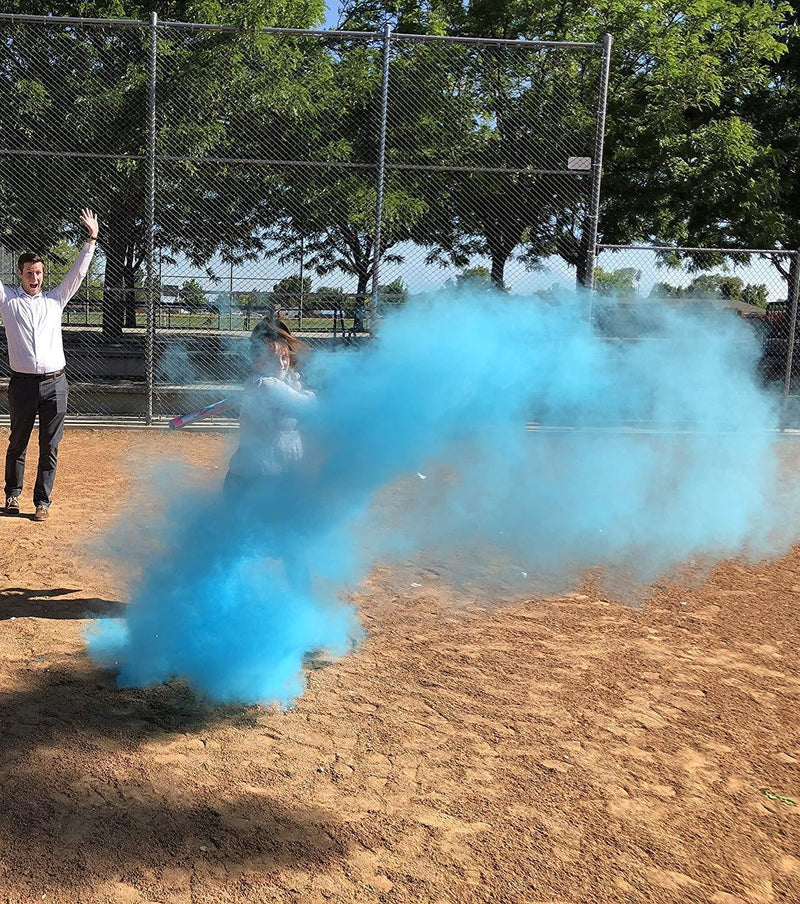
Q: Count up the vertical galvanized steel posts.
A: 4